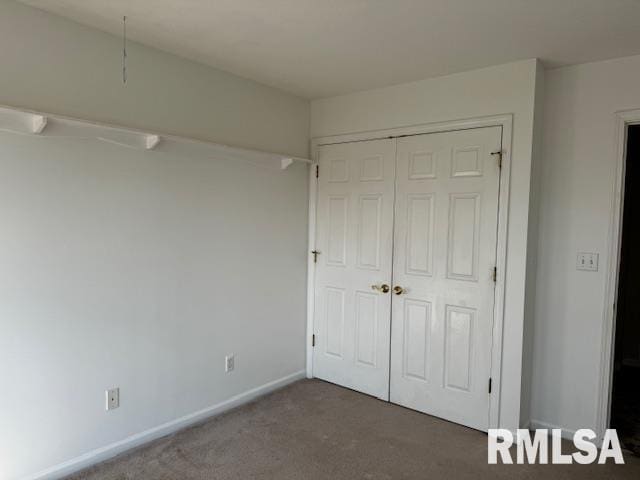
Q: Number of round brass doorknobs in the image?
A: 2